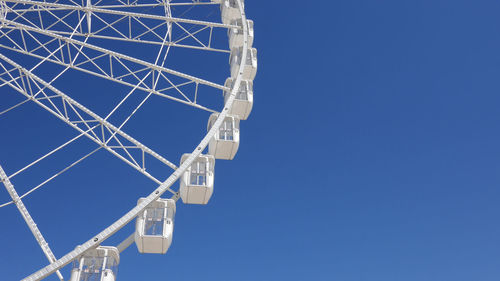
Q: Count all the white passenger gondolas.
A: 8